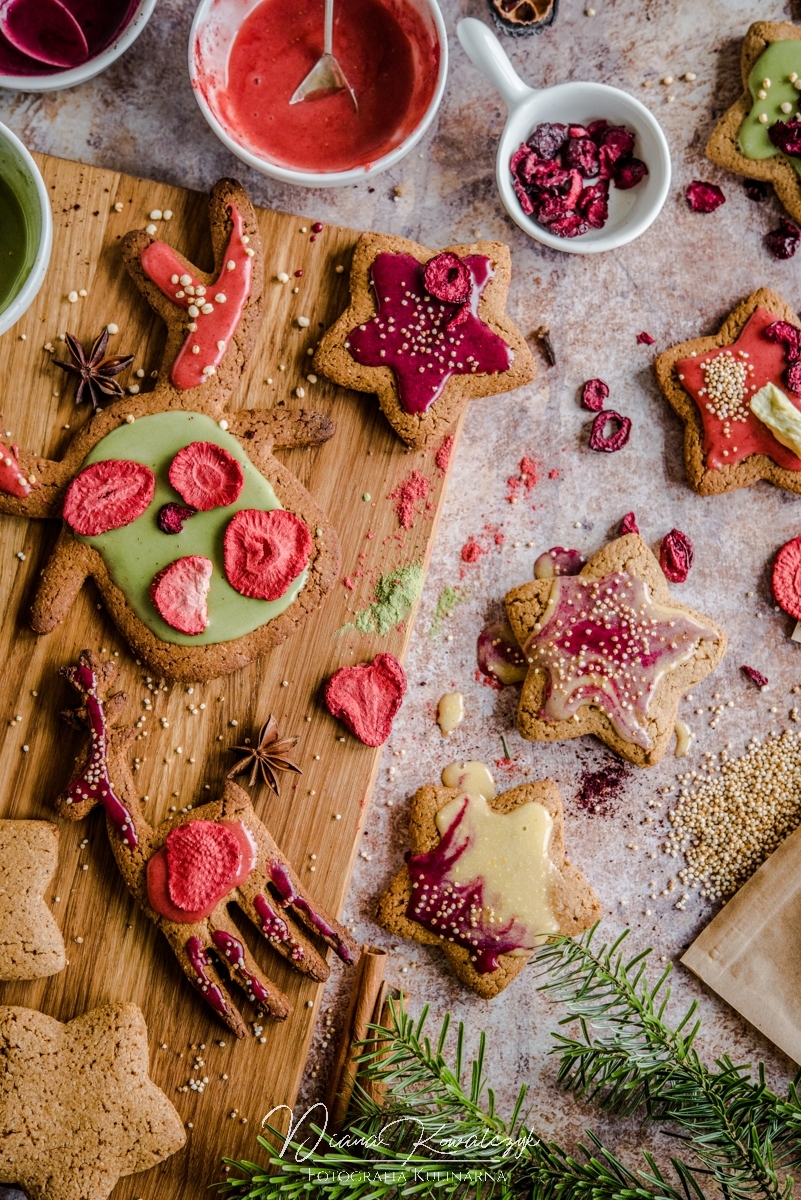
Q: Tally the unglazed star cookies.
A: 2